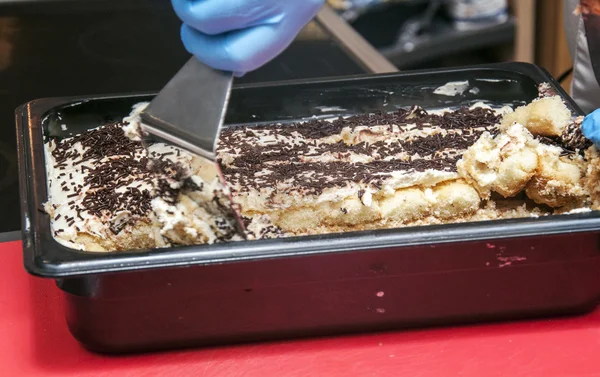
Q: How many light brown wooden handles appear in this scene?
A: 0